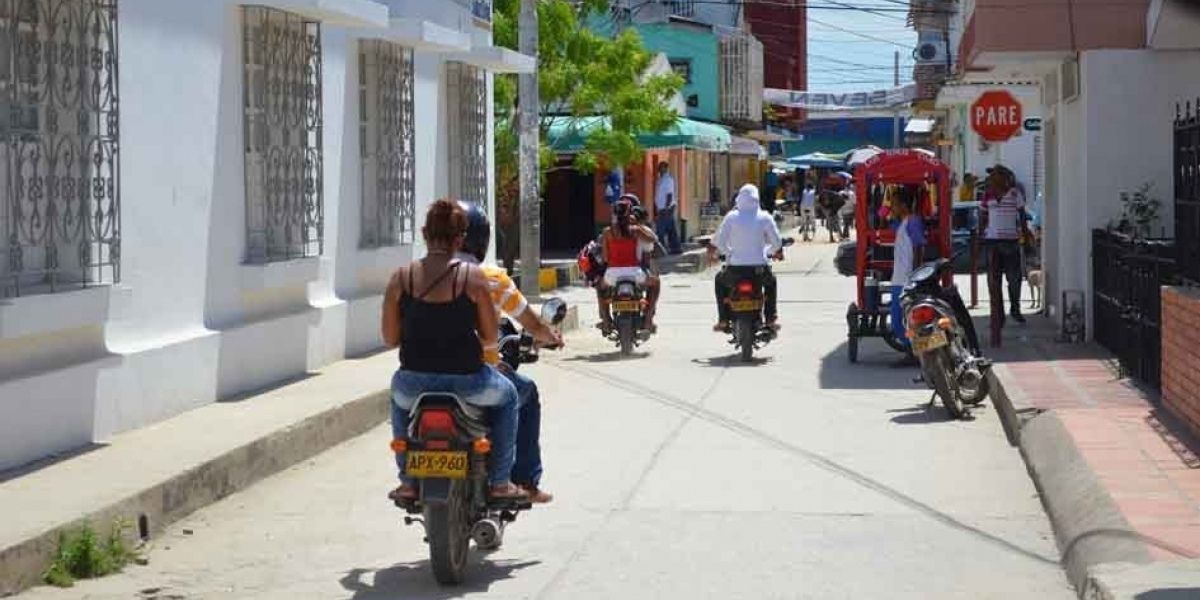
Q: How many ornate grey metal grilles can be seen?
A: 4